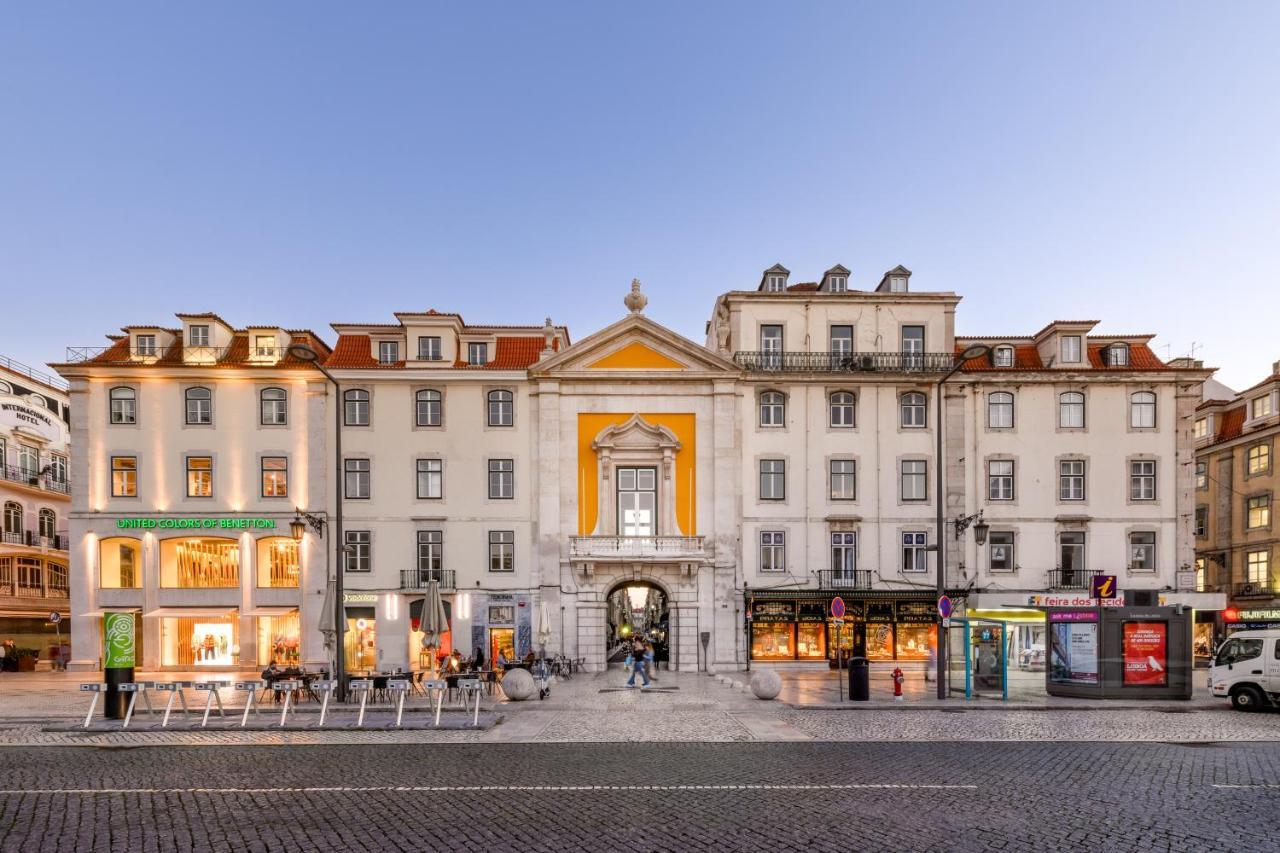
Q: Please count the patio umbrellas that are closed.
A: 3